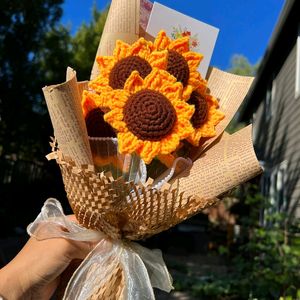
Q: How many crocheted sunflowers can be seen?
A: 5